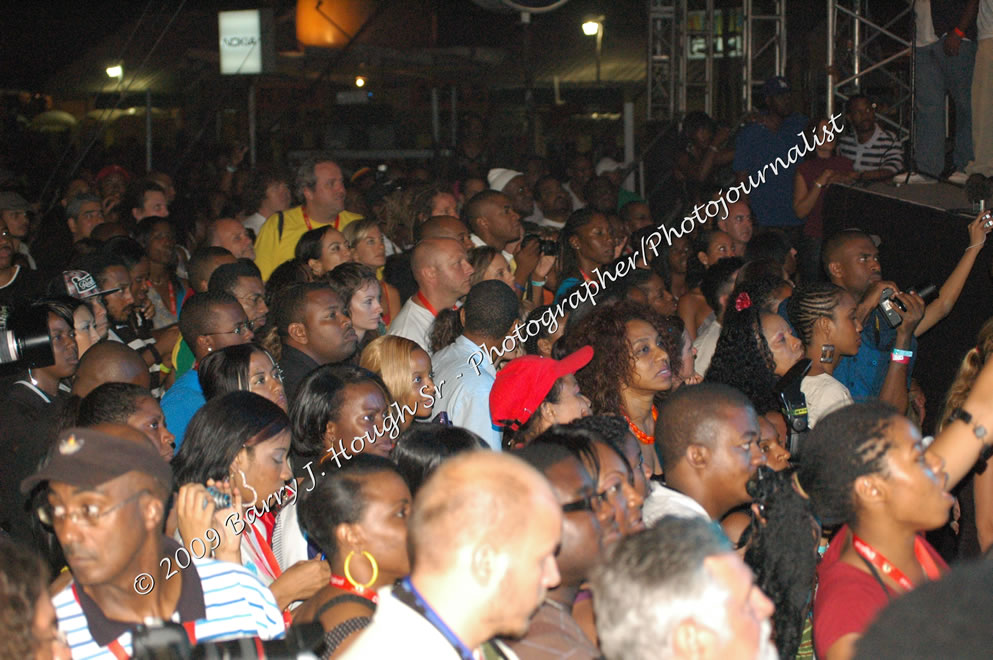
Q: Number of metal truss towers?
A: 4